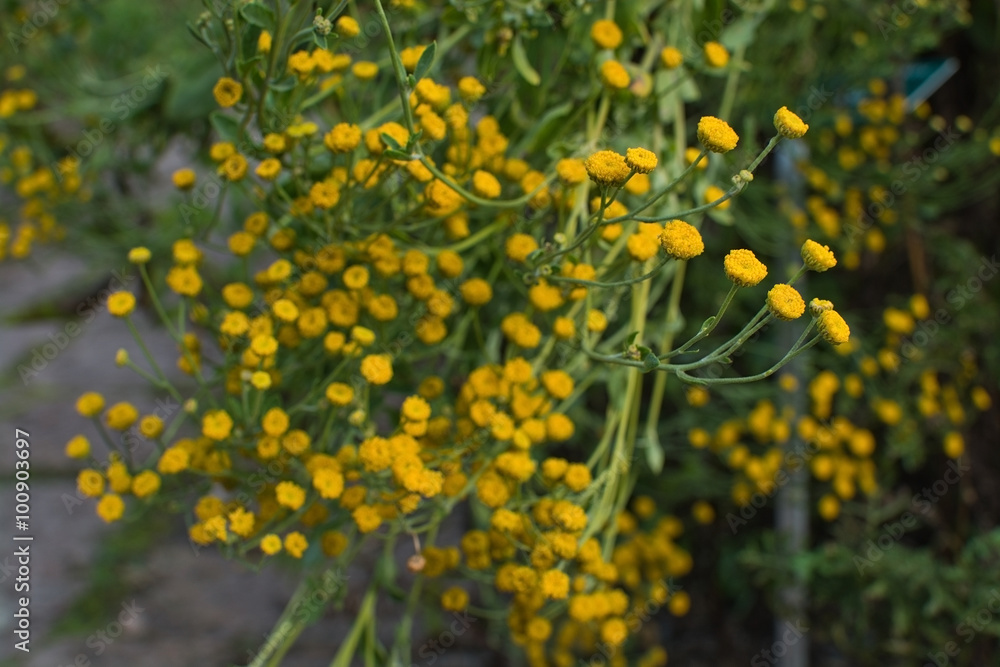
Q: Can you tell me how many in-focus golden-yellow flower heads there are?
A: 10